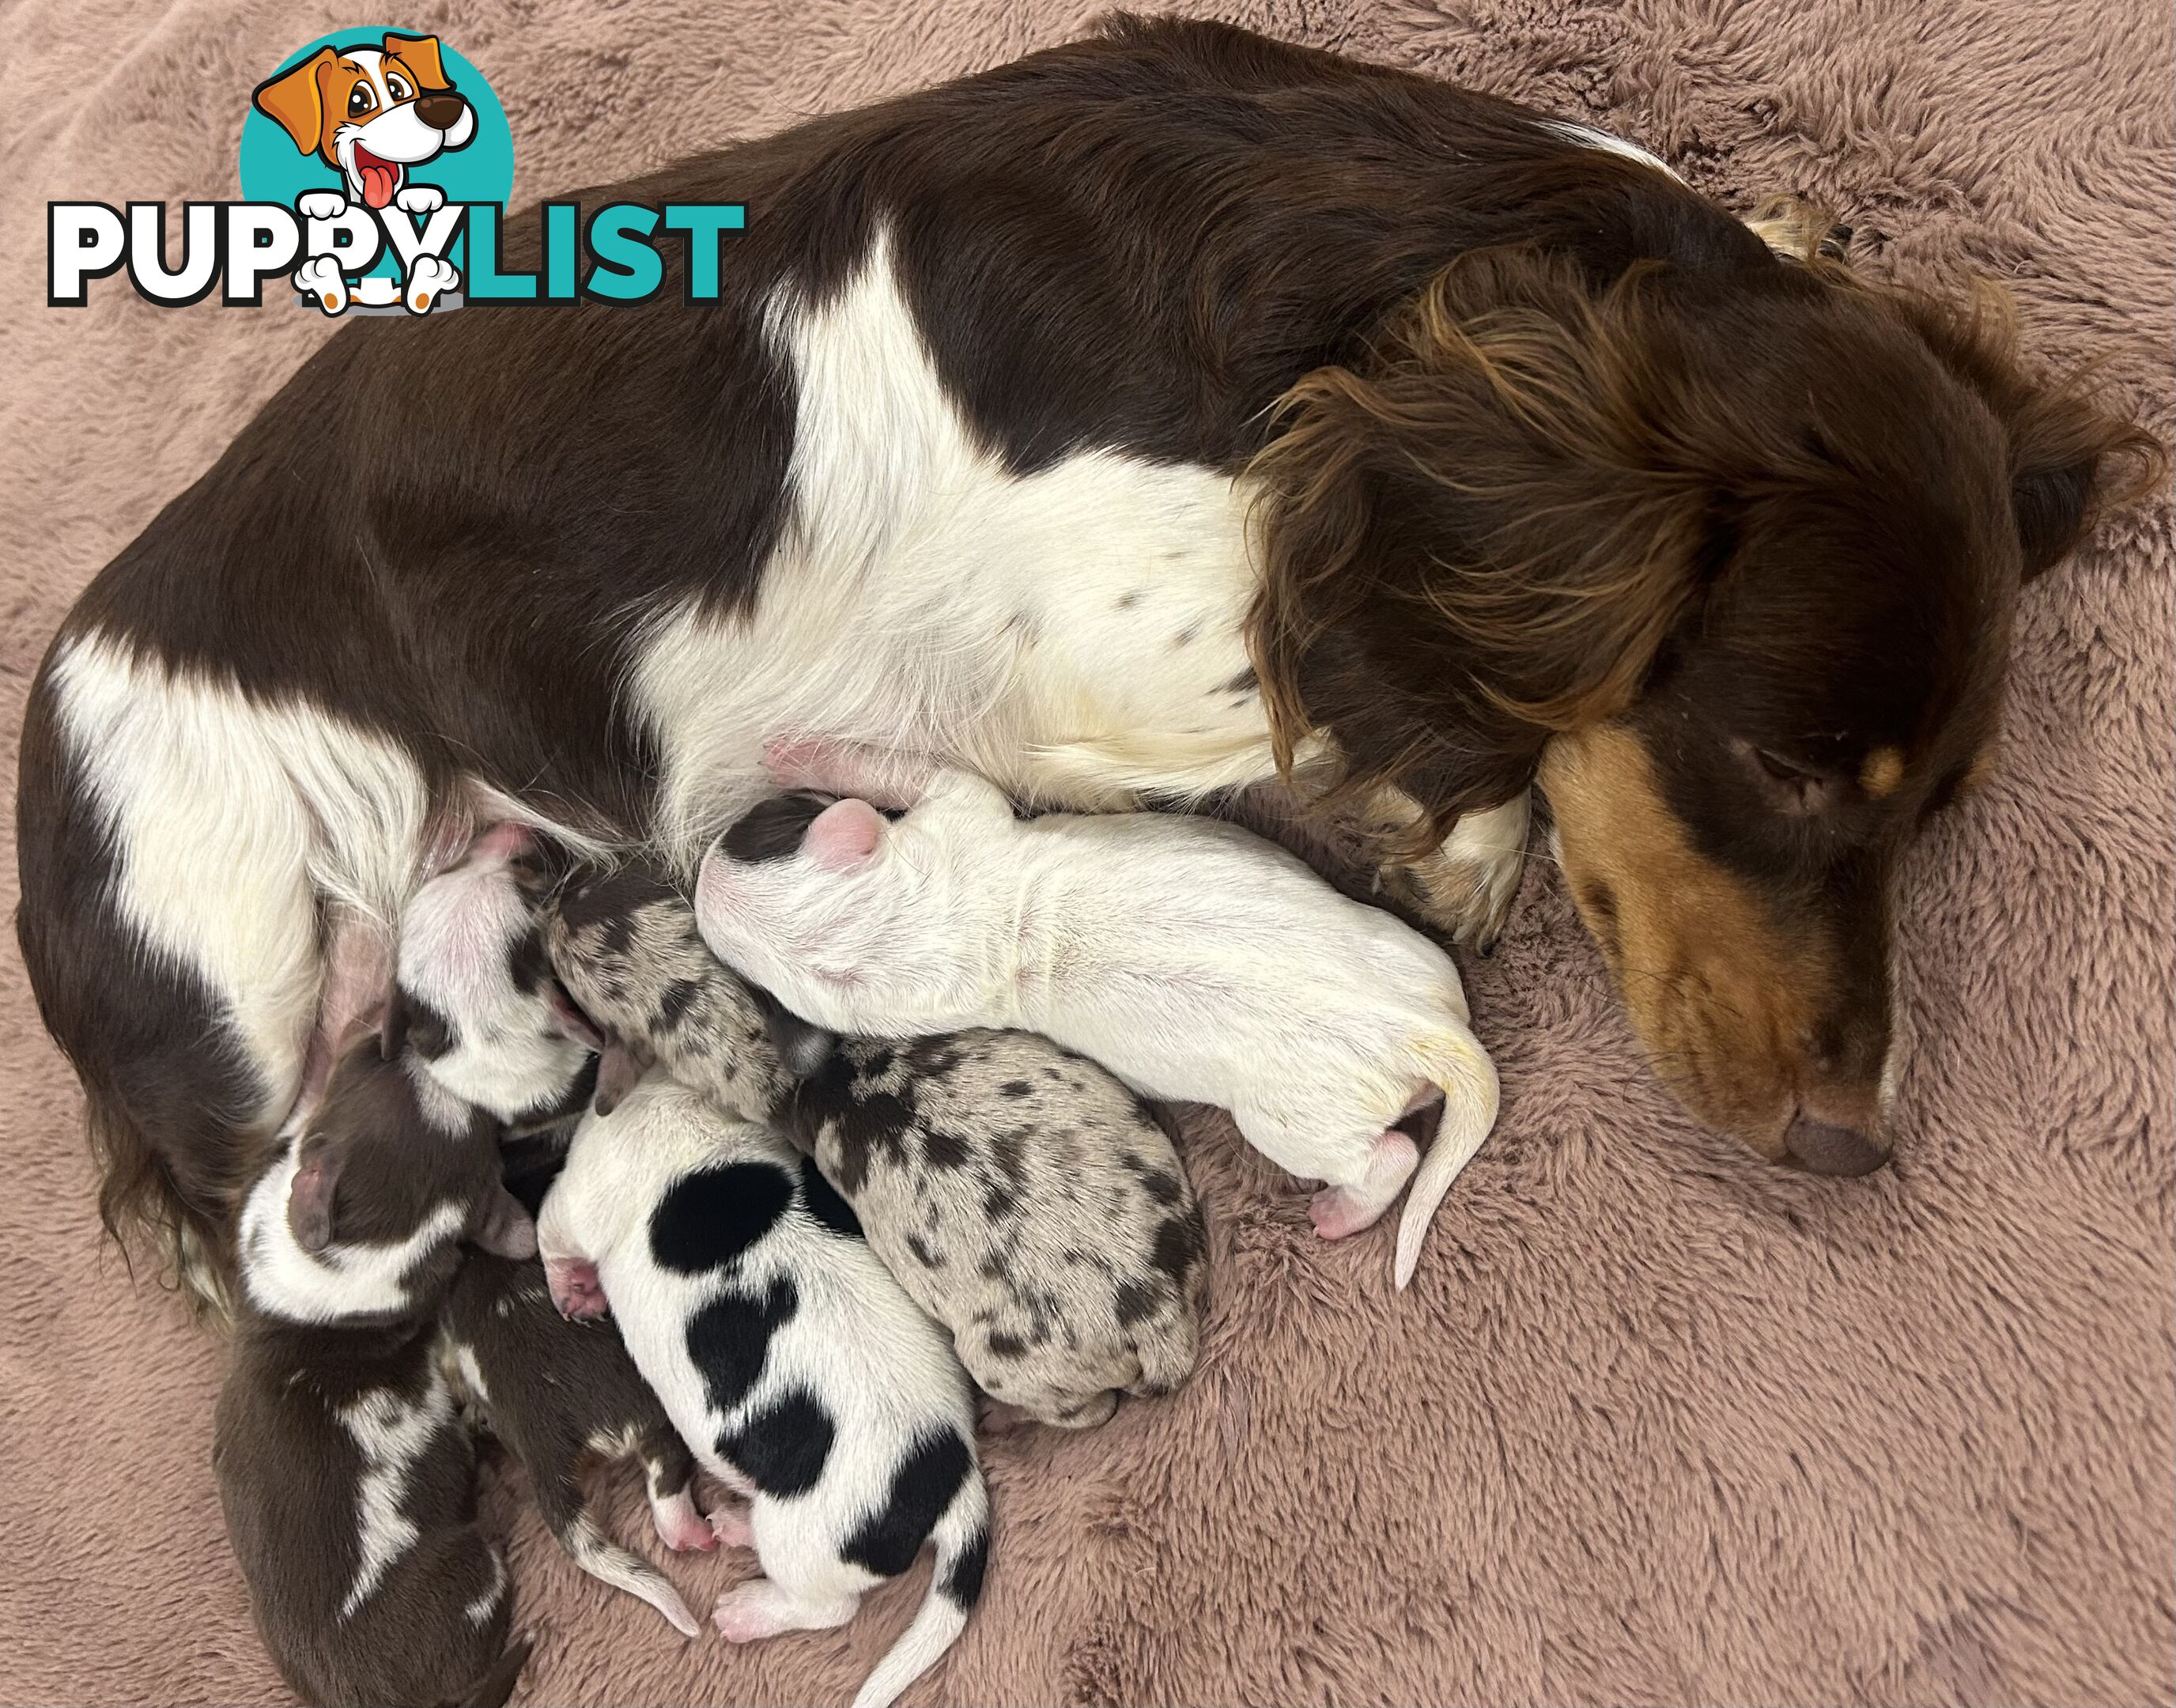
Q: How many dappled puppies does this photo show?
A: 1